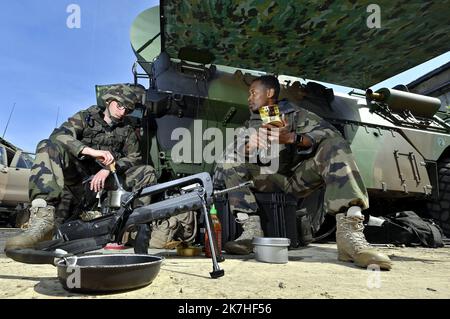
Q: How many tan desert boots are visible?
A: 3